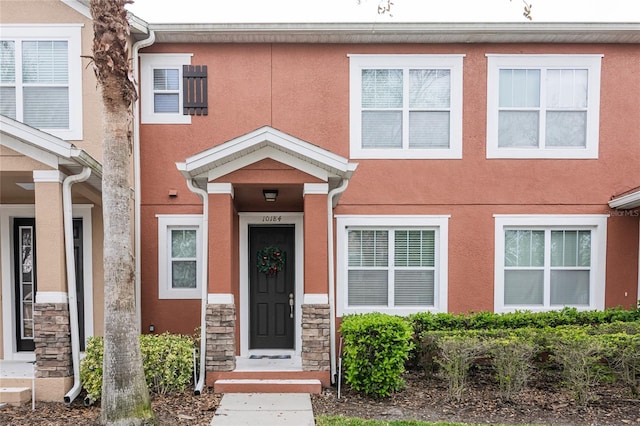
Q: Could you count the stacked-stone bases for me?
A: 3